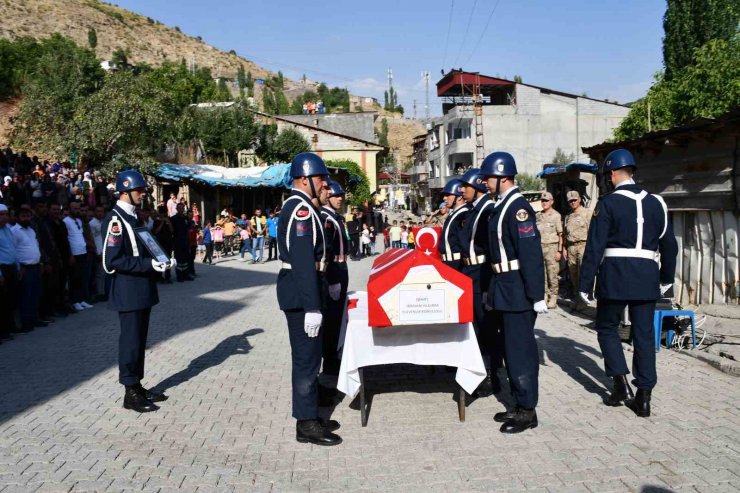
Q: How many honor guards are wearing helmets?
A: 8